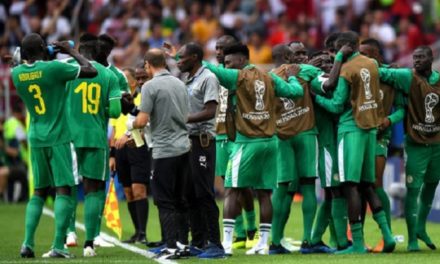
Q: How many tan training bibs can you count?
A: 6